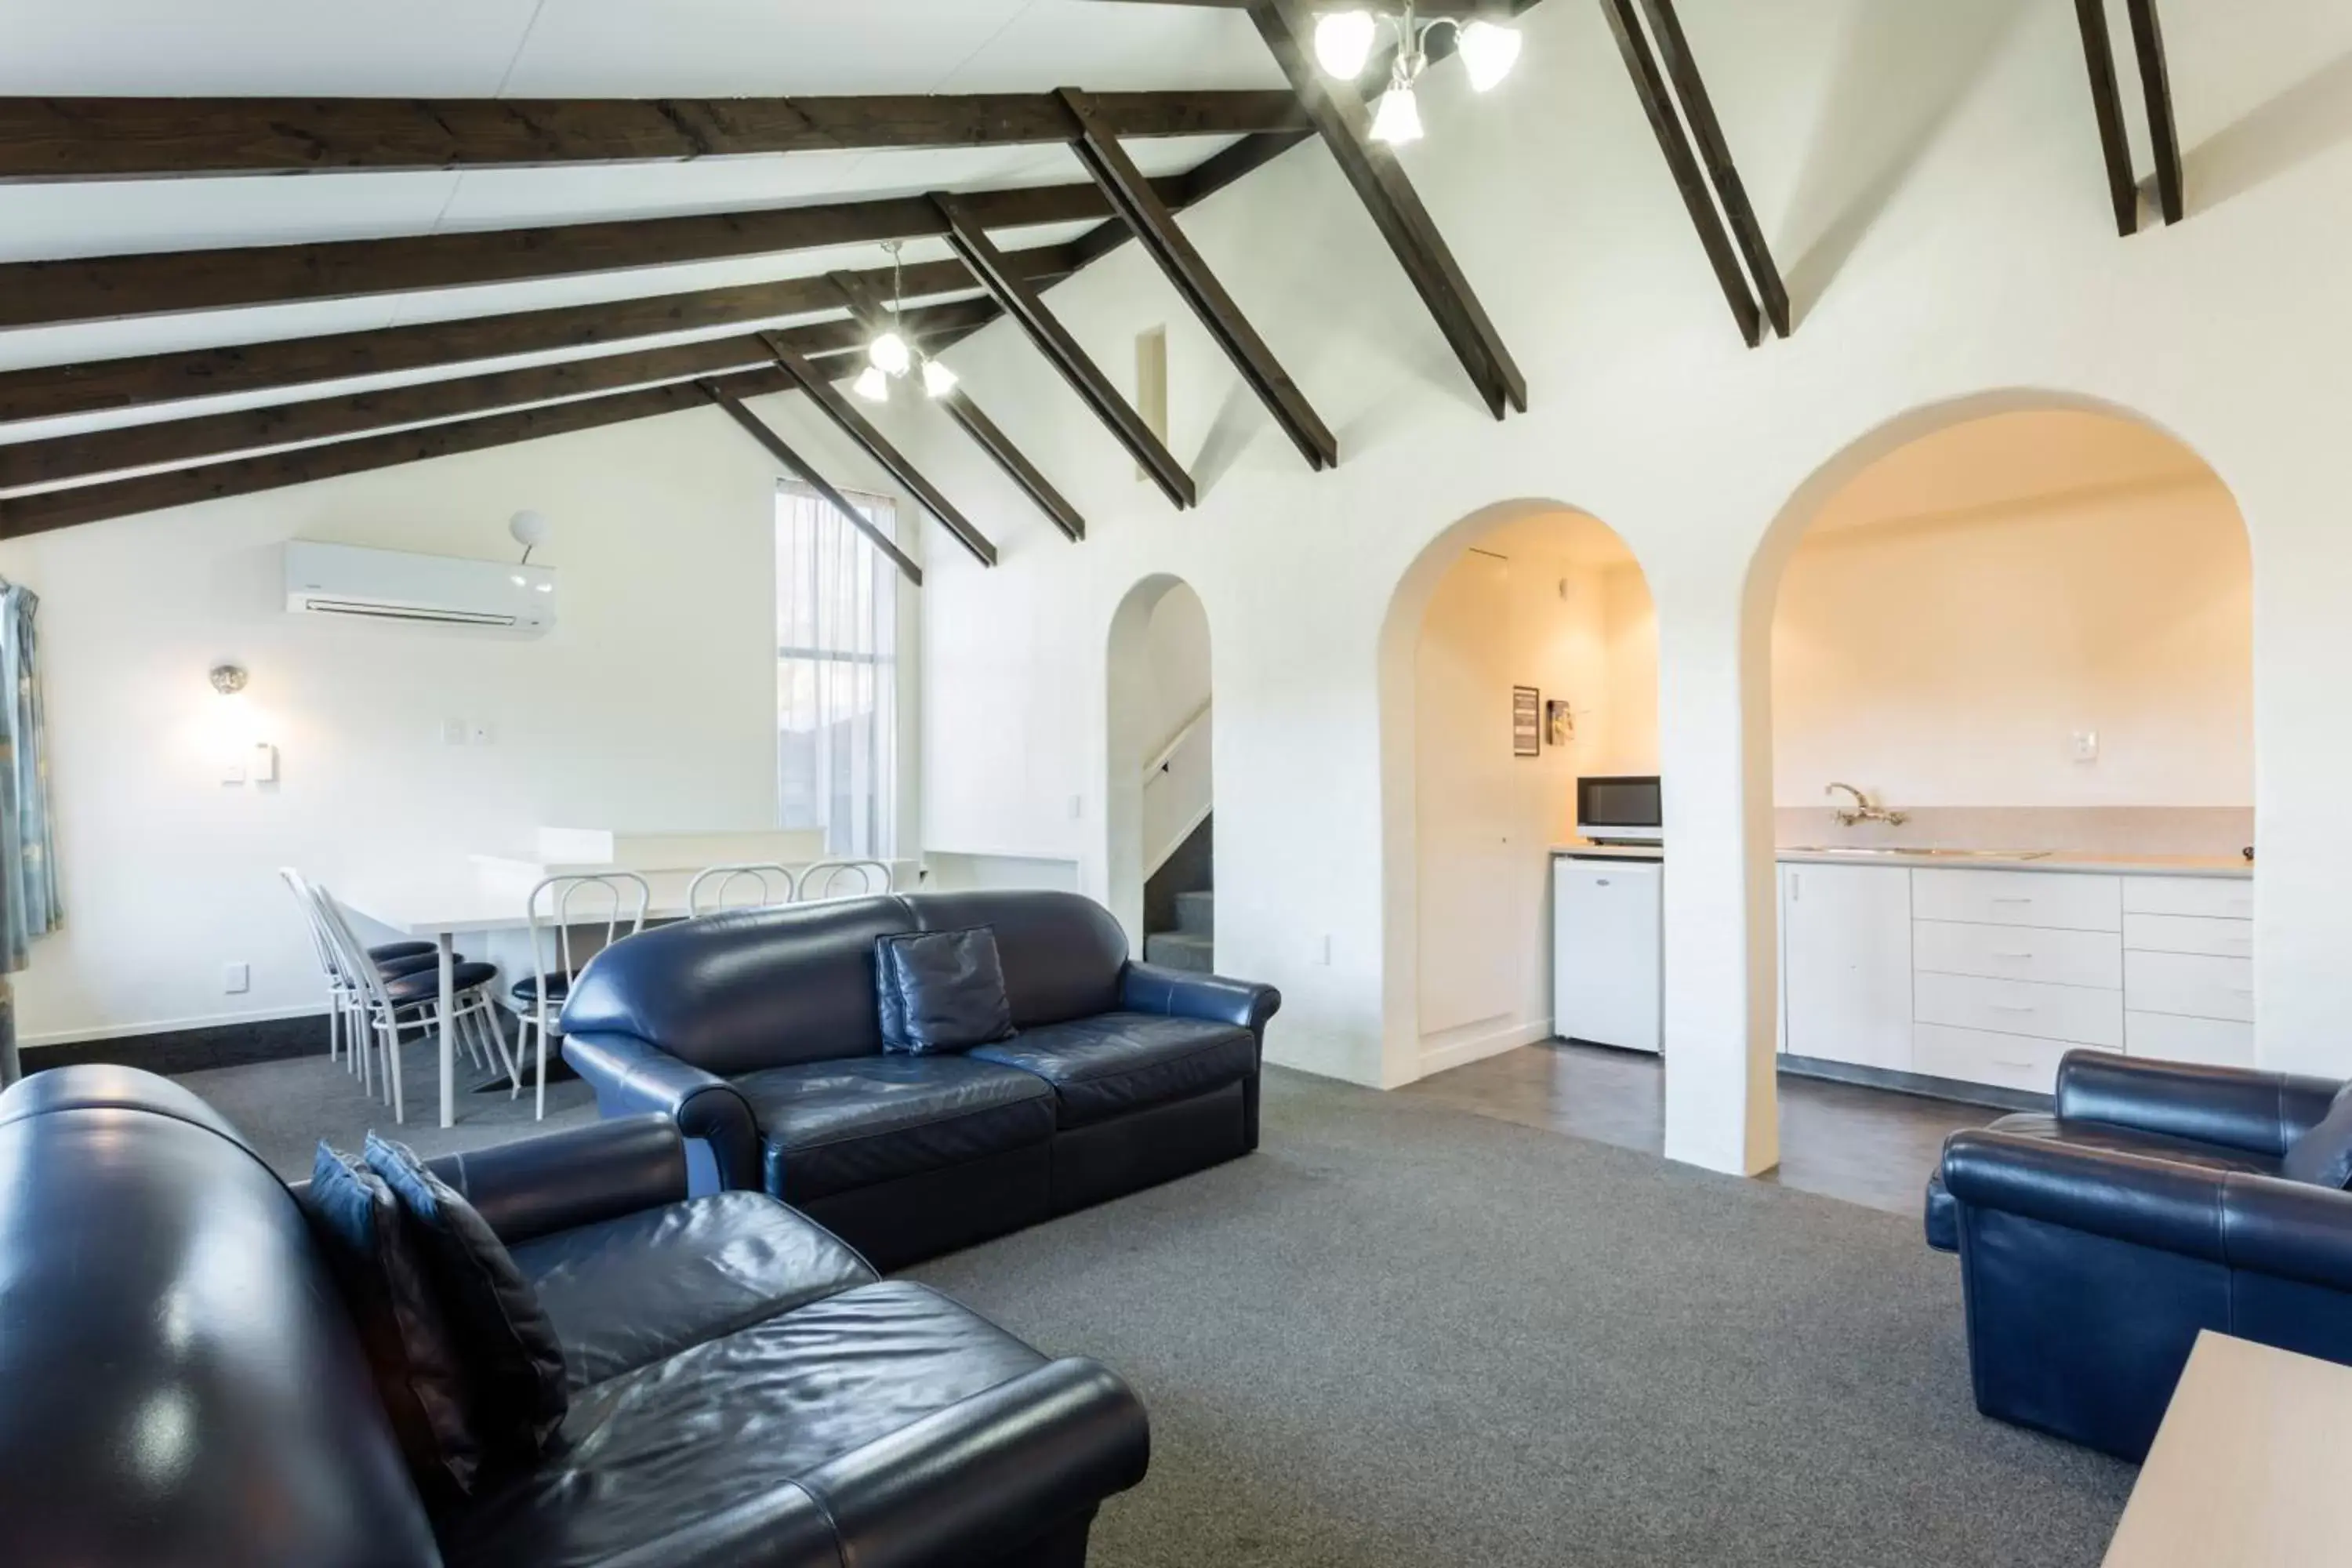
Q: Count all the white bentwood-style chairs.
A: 6